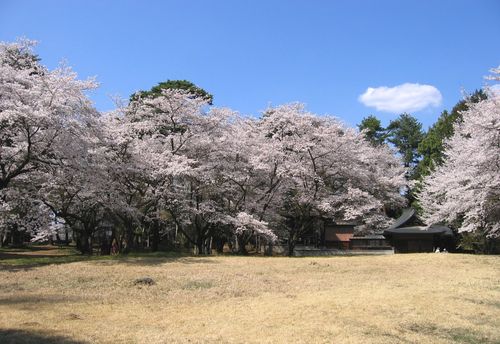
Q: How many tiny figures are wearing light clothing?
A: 2